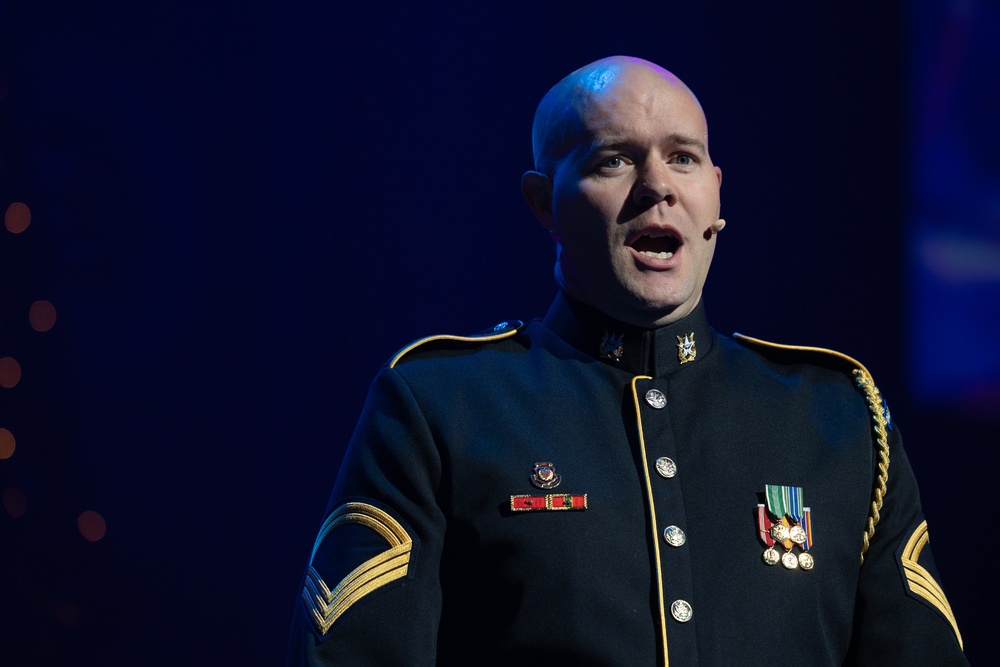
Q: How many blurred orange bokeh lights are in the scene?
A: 6